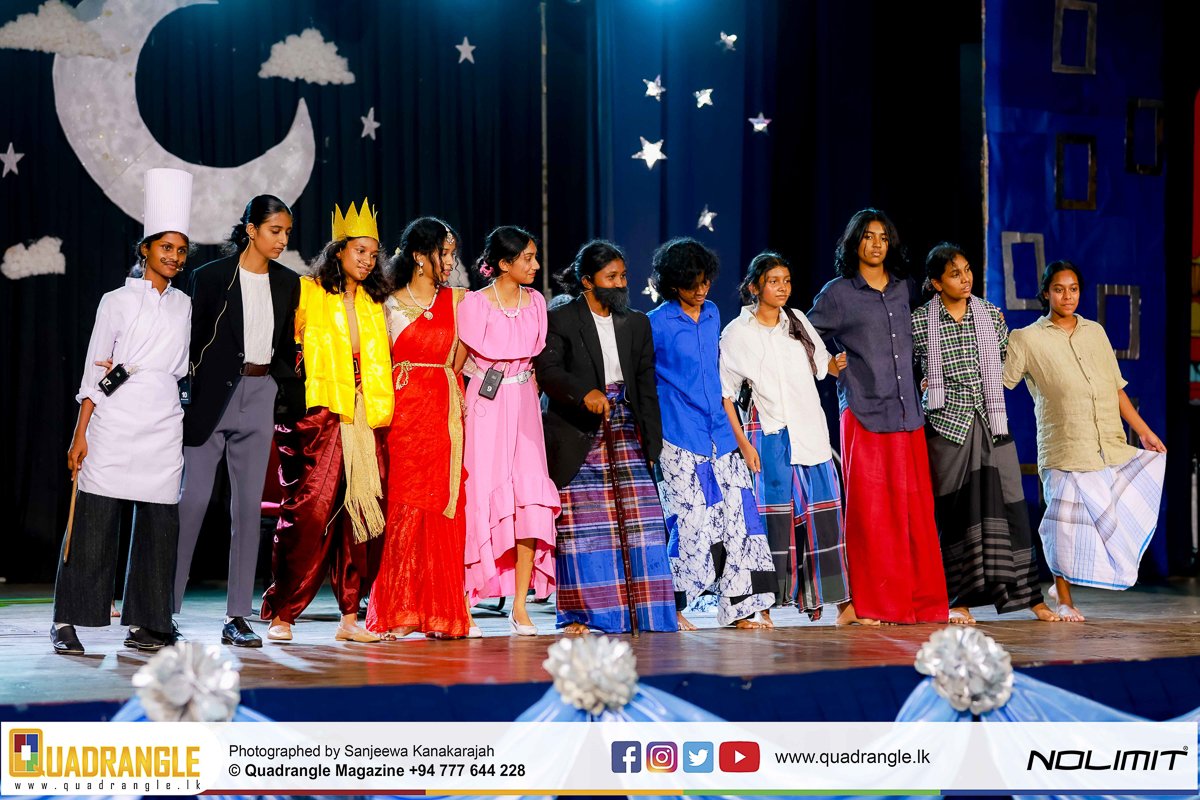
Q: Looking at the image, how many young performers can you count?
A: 11